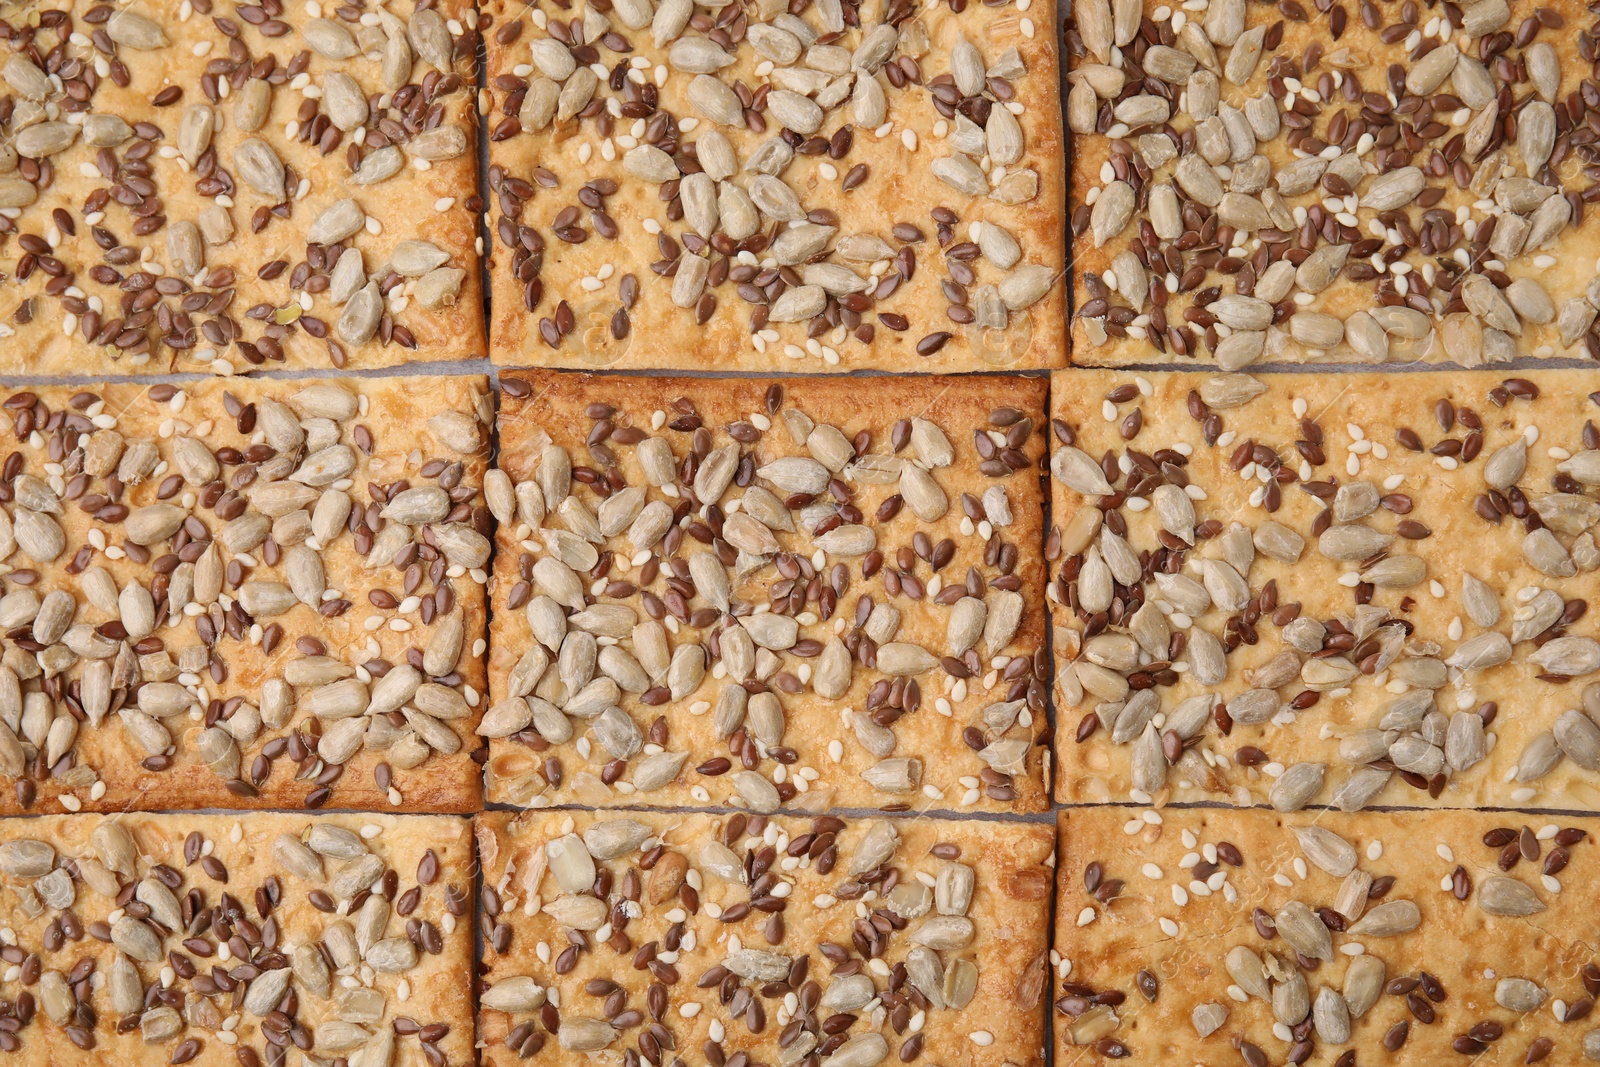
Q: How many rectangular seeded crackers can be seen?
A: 9